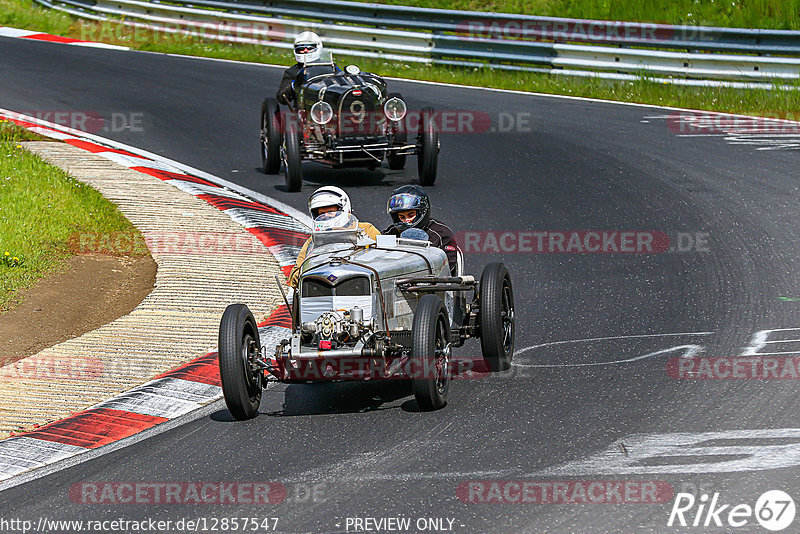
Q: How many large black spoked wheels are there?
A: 7